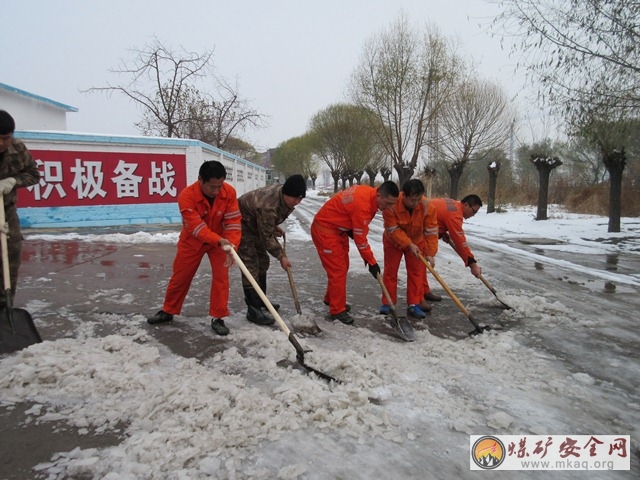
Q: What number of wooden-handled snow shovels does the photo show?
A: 6